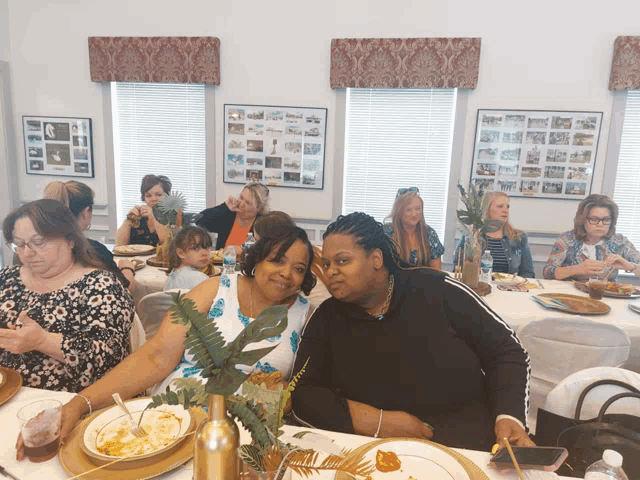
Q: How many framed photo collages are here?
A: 3